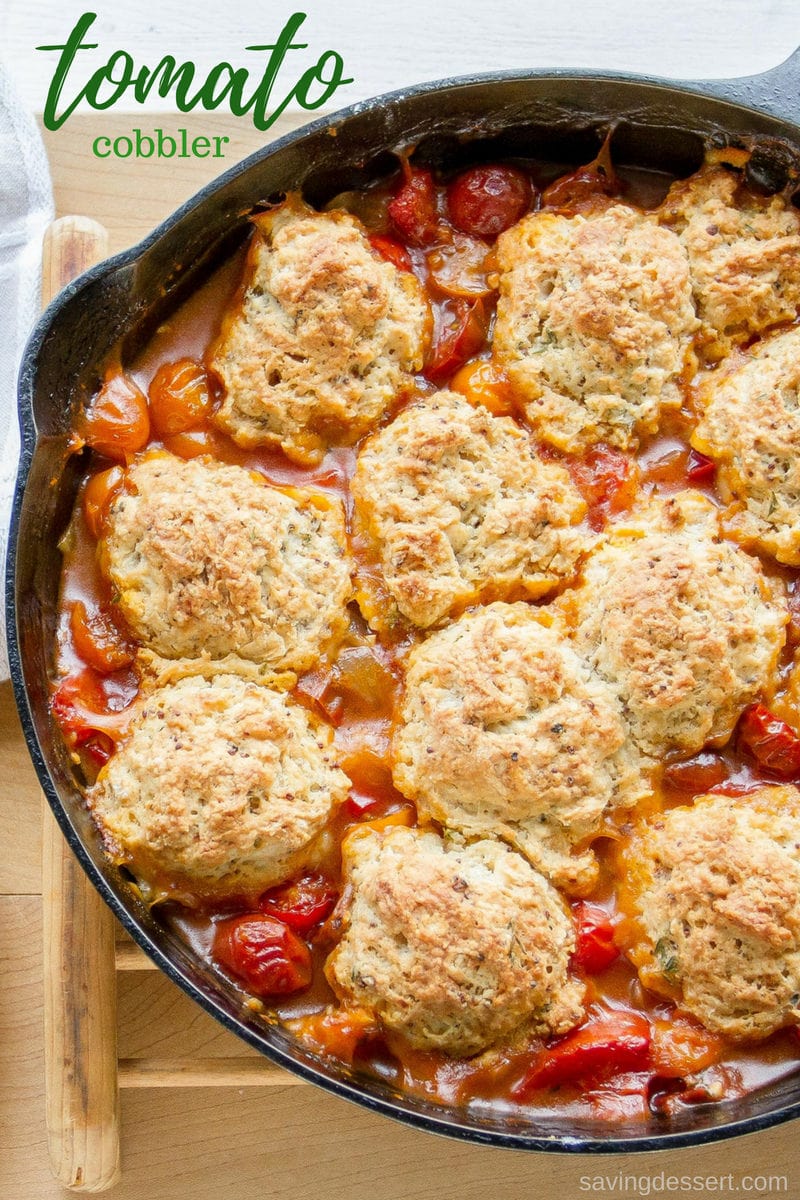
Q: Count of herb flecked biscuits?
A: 11